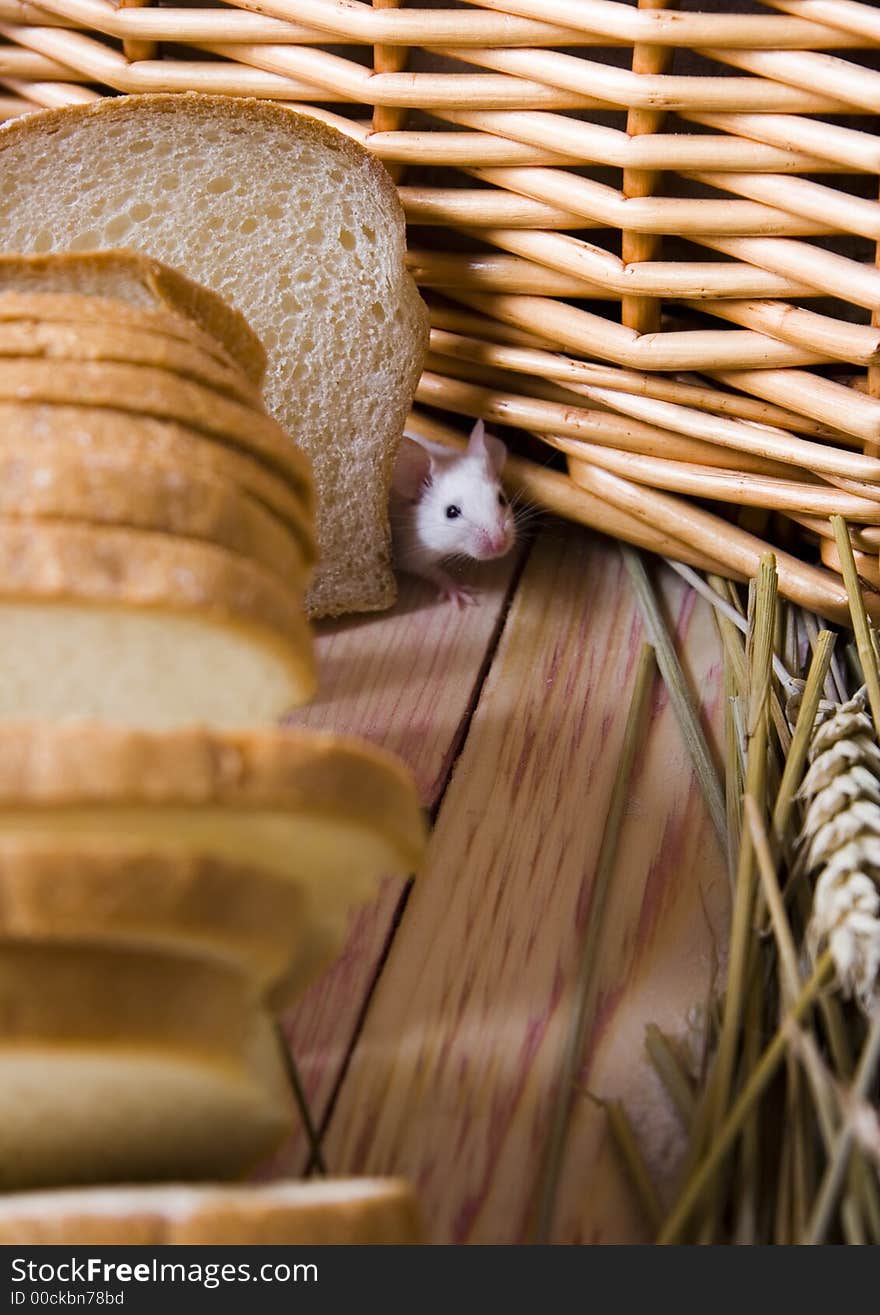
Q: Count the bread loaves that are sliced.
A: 1